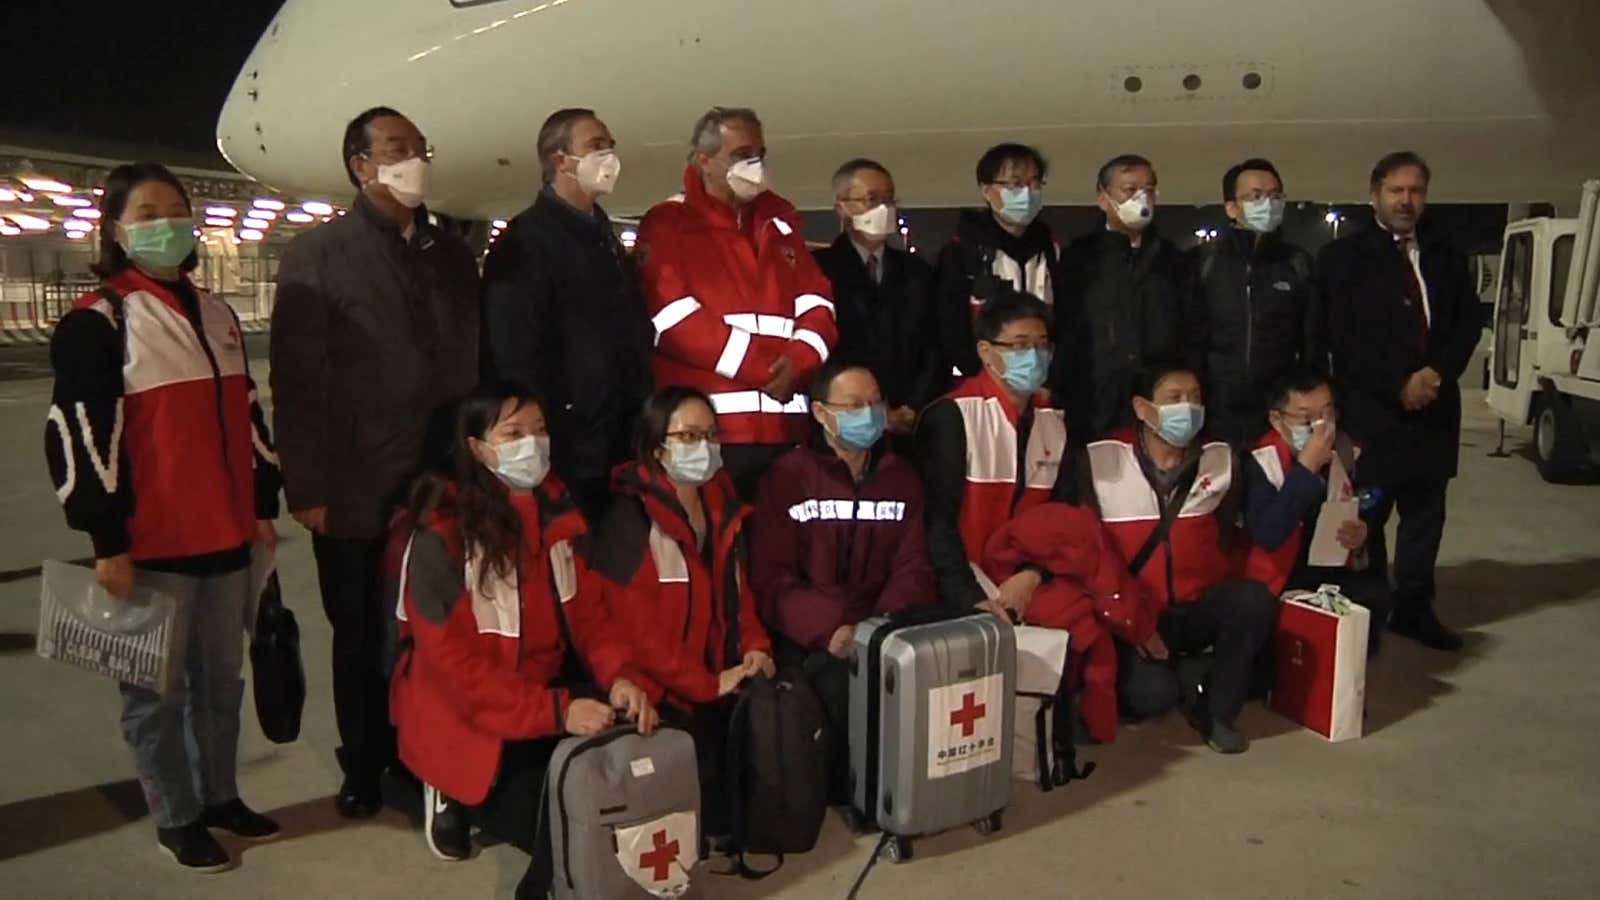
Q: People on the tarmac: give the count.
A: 15